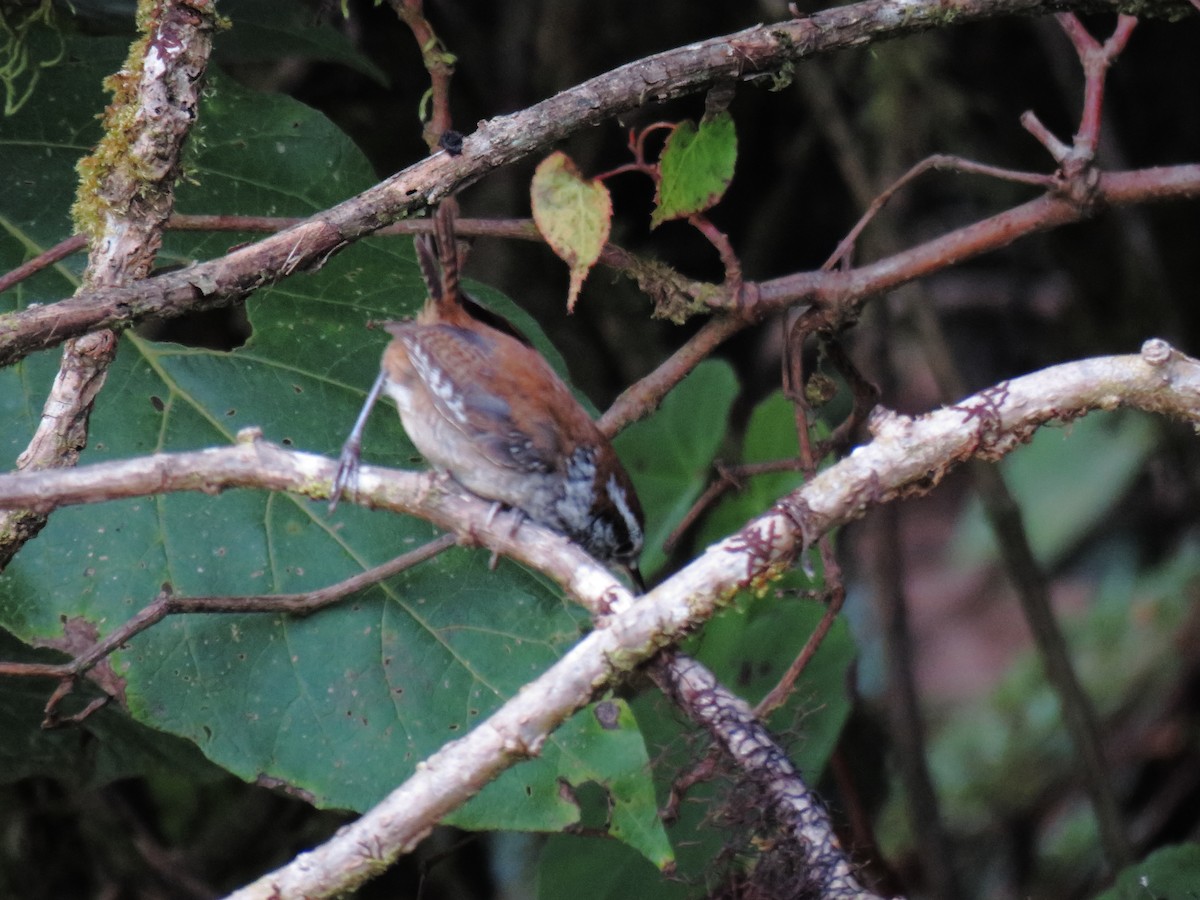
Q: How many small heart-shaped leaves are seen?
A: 2